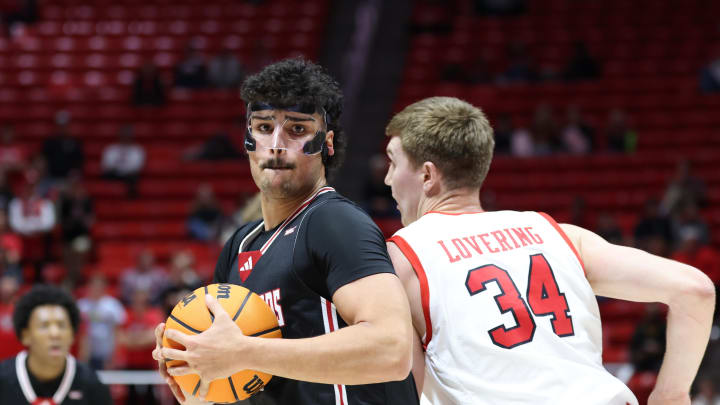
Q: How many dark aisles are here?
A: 1